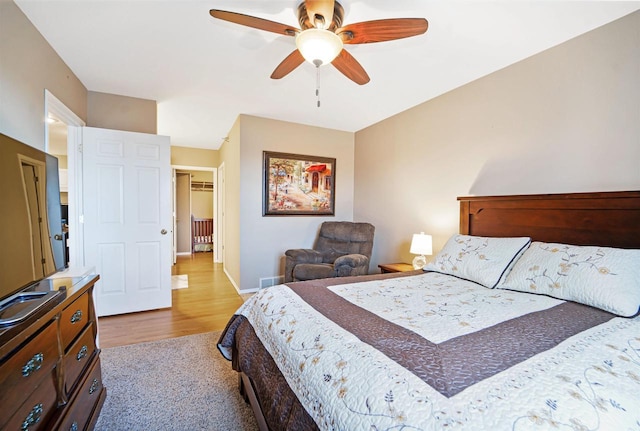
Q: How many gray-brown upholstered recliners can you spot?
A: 1